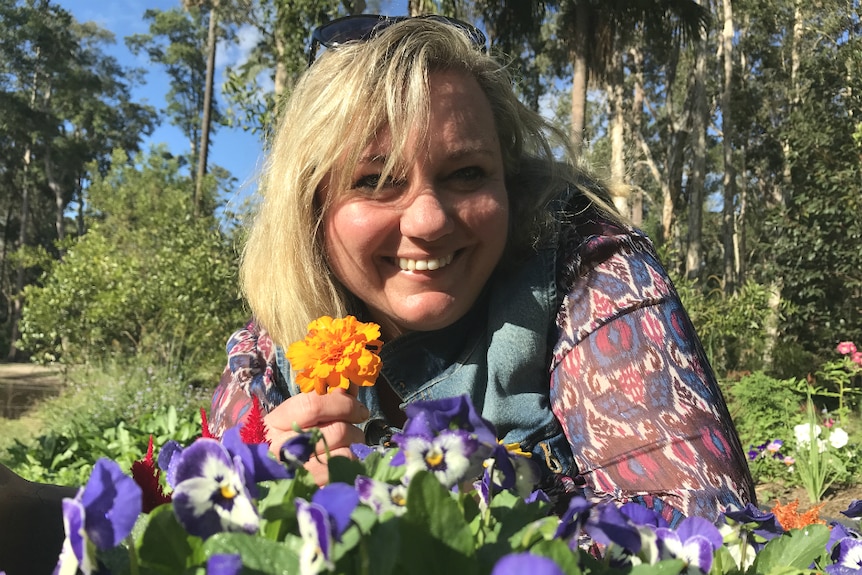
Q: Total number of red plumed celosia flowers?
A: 3